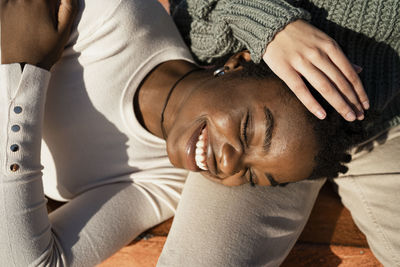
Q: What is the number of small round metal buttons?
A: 4